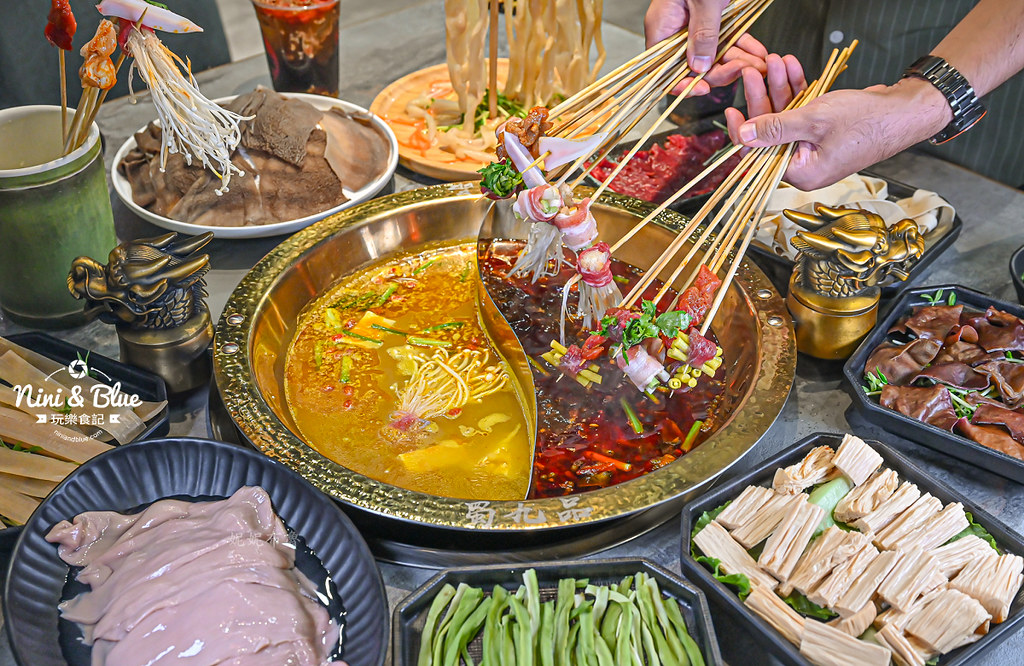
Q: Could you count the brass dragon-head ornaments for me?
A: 2